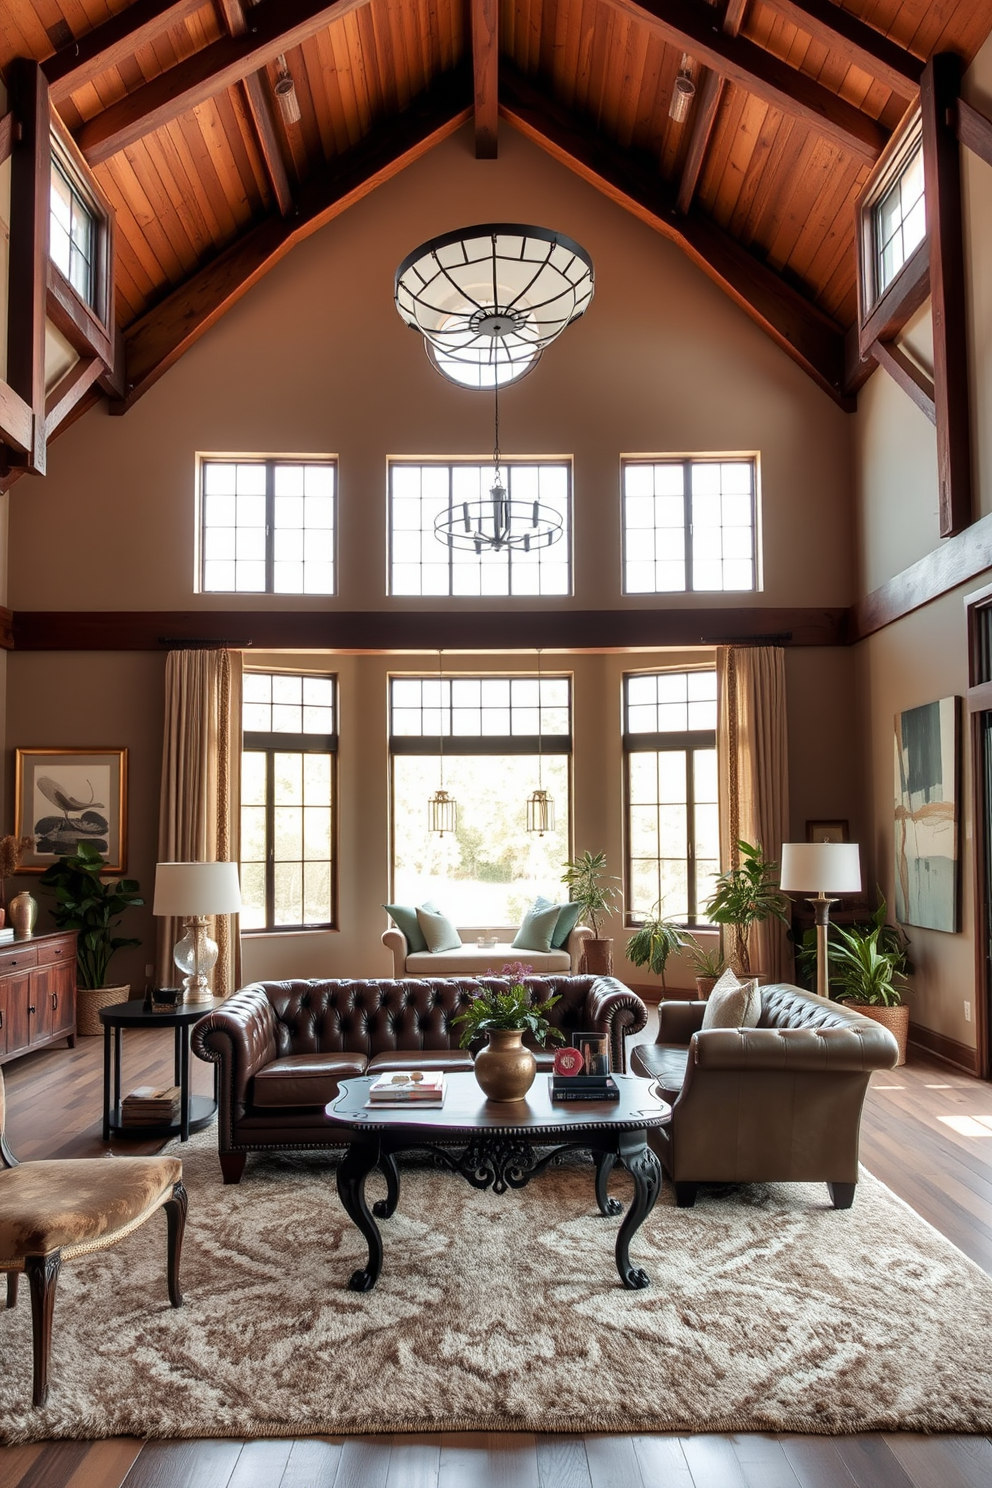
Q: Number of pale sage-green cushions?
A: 4